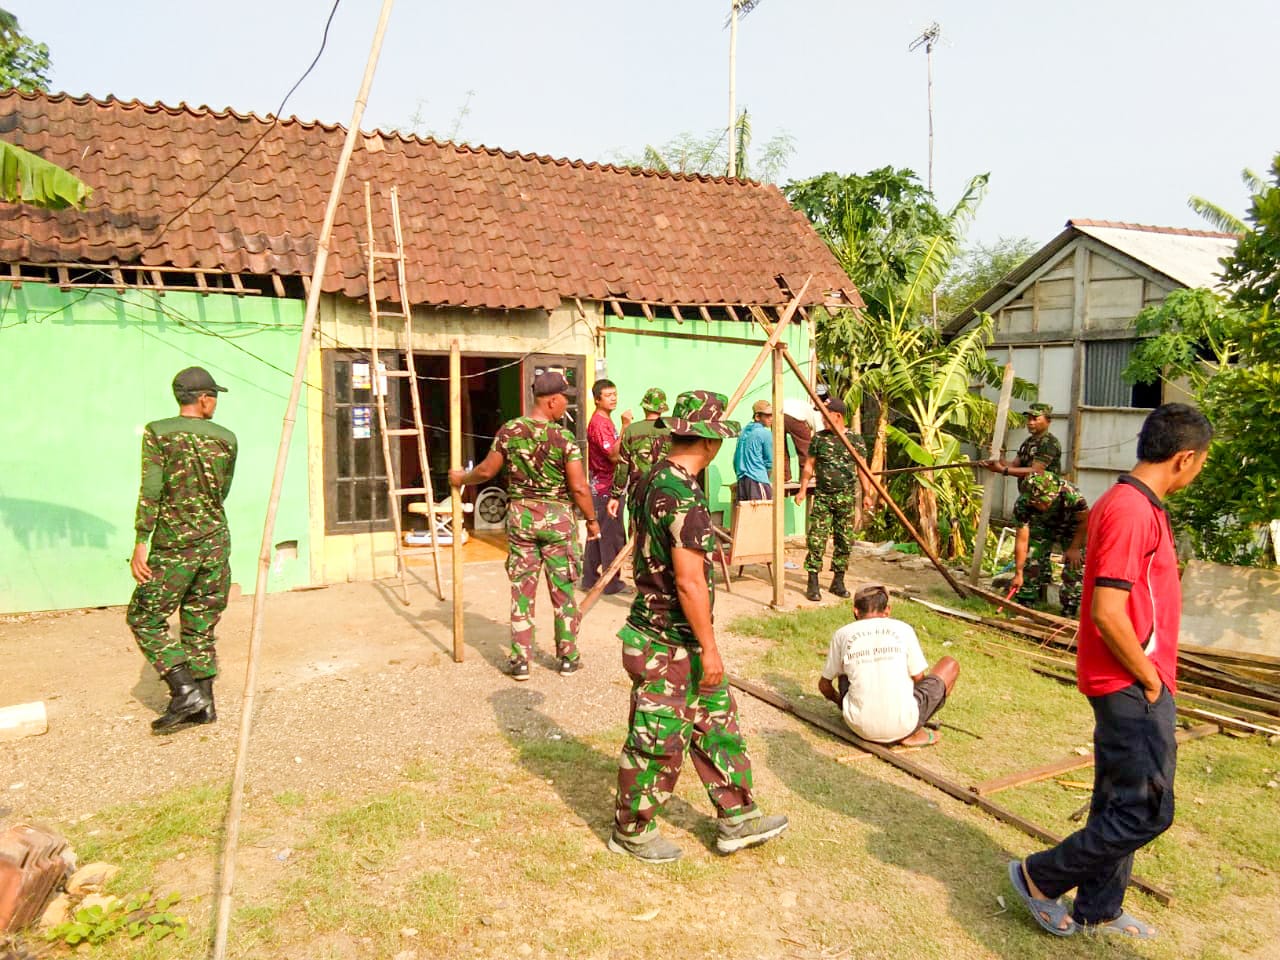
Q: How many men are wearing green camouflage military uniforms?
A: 7